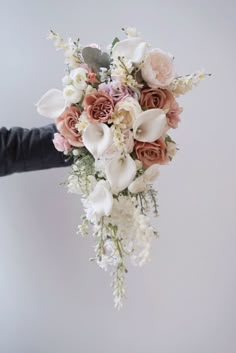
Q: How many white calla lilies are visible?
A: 6